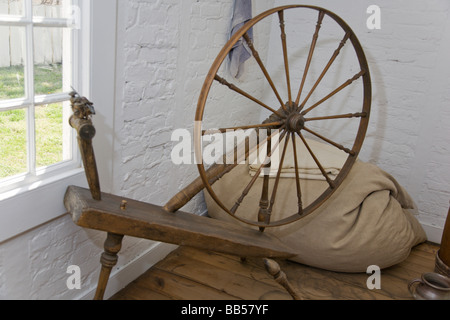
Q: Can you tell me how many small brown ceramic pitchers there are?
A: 1